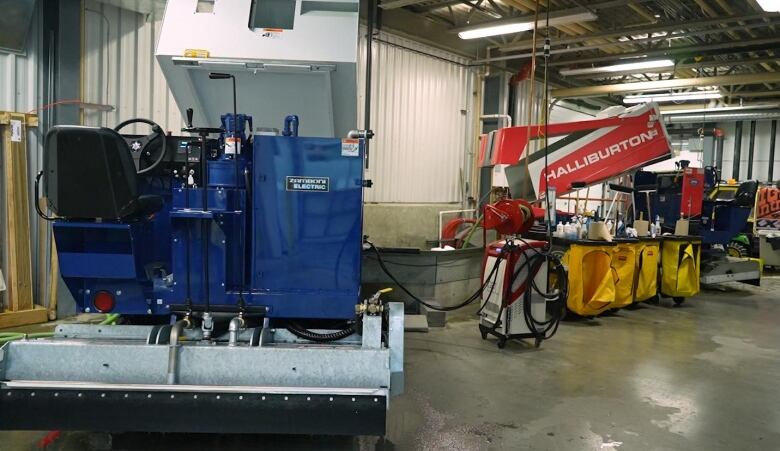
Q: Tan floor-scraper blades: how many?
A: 3